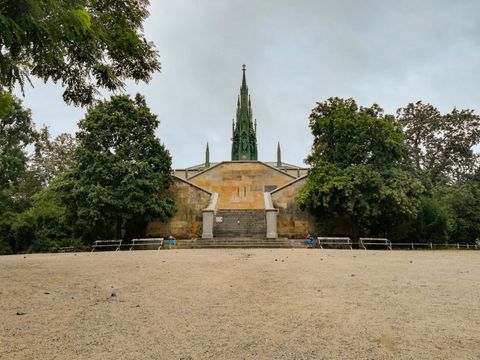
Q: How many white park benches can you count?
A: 4